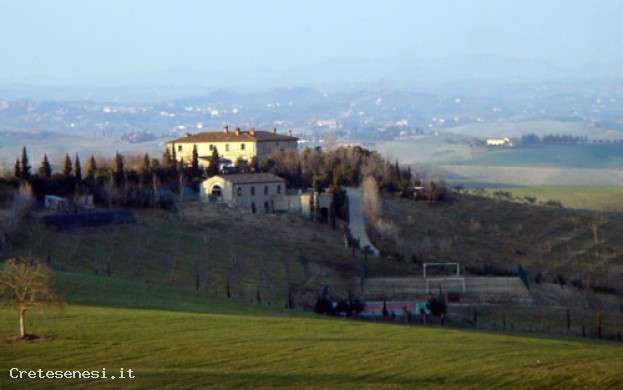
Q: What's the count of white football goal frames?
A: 2